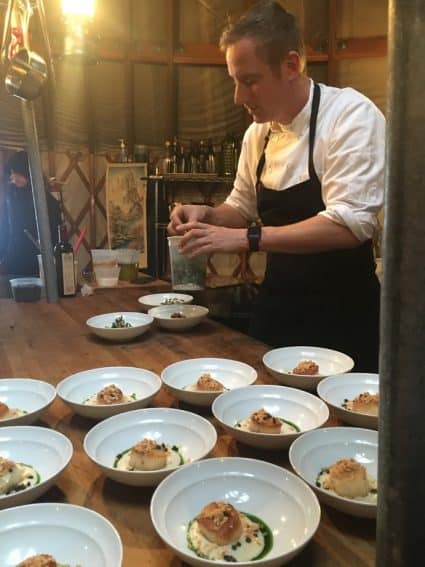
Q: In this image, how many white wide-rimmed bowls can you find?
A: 14